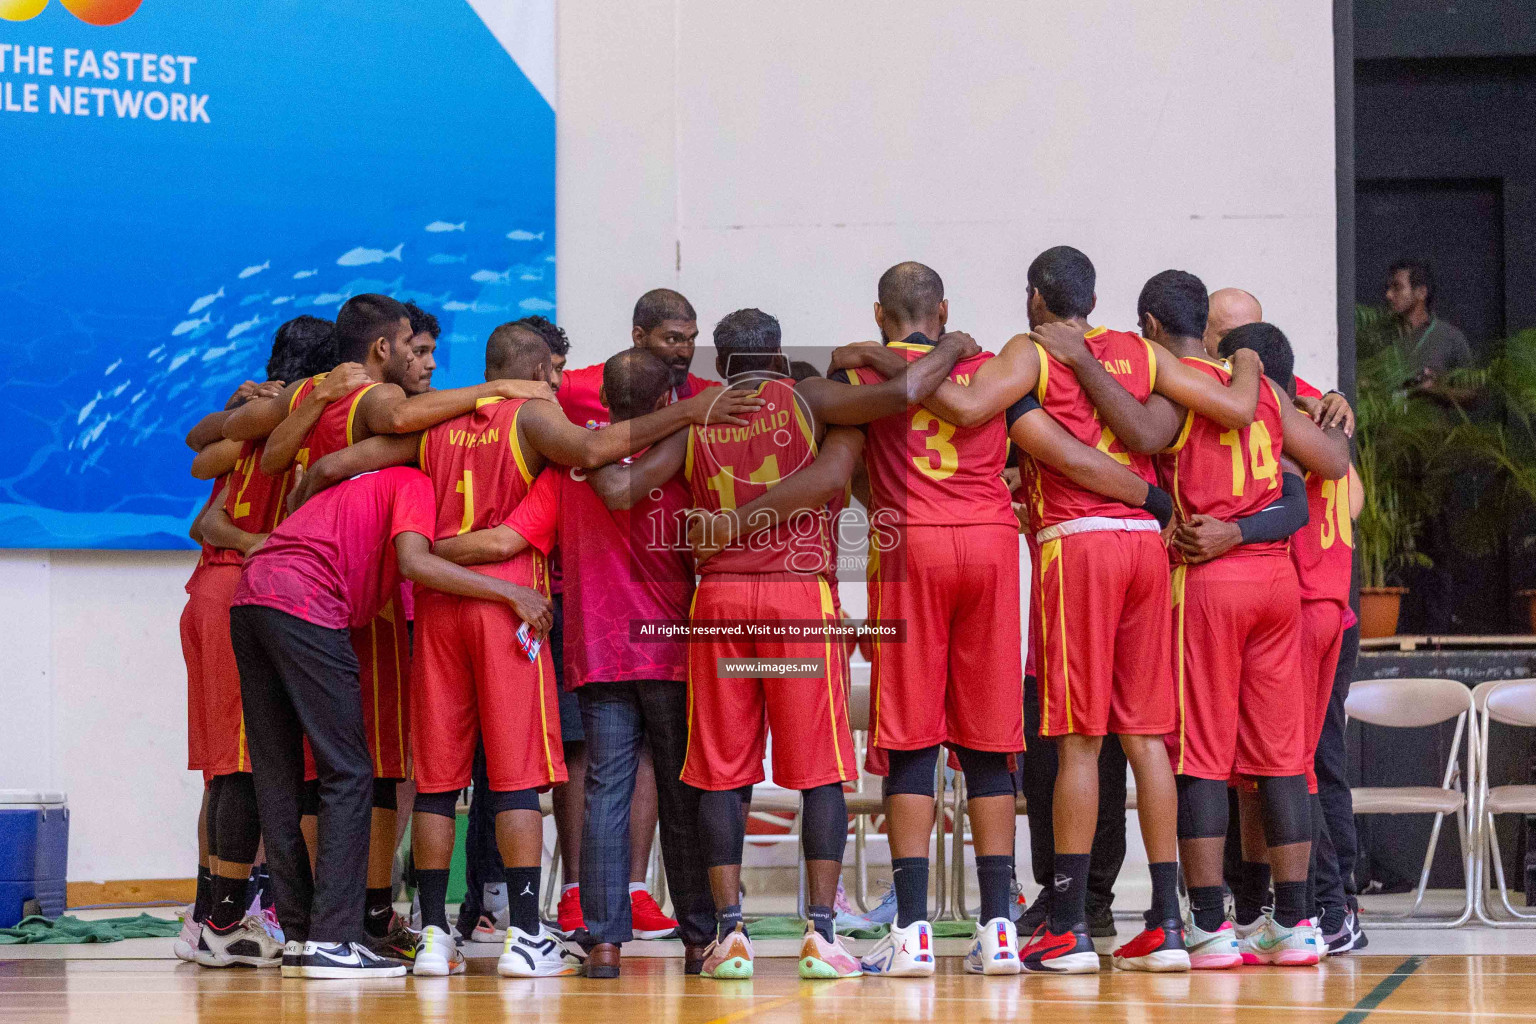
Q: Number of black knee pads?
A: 12